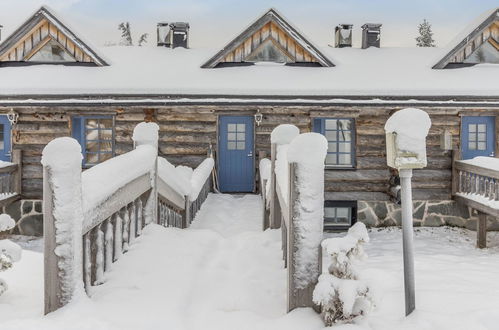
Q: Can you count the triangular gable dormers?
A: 3